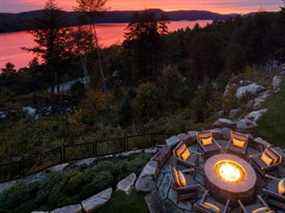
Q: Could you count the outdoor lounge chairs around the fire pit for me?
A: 8